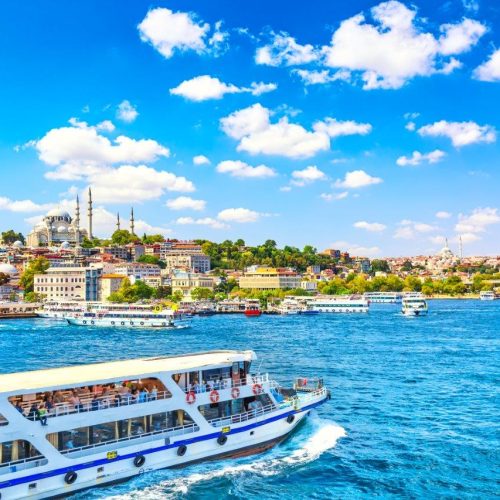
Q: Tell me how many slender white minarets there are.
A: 6